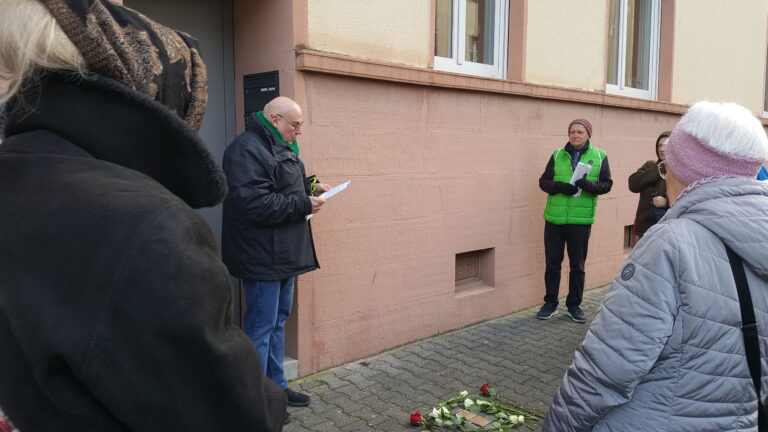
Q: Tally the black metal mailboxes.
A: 1